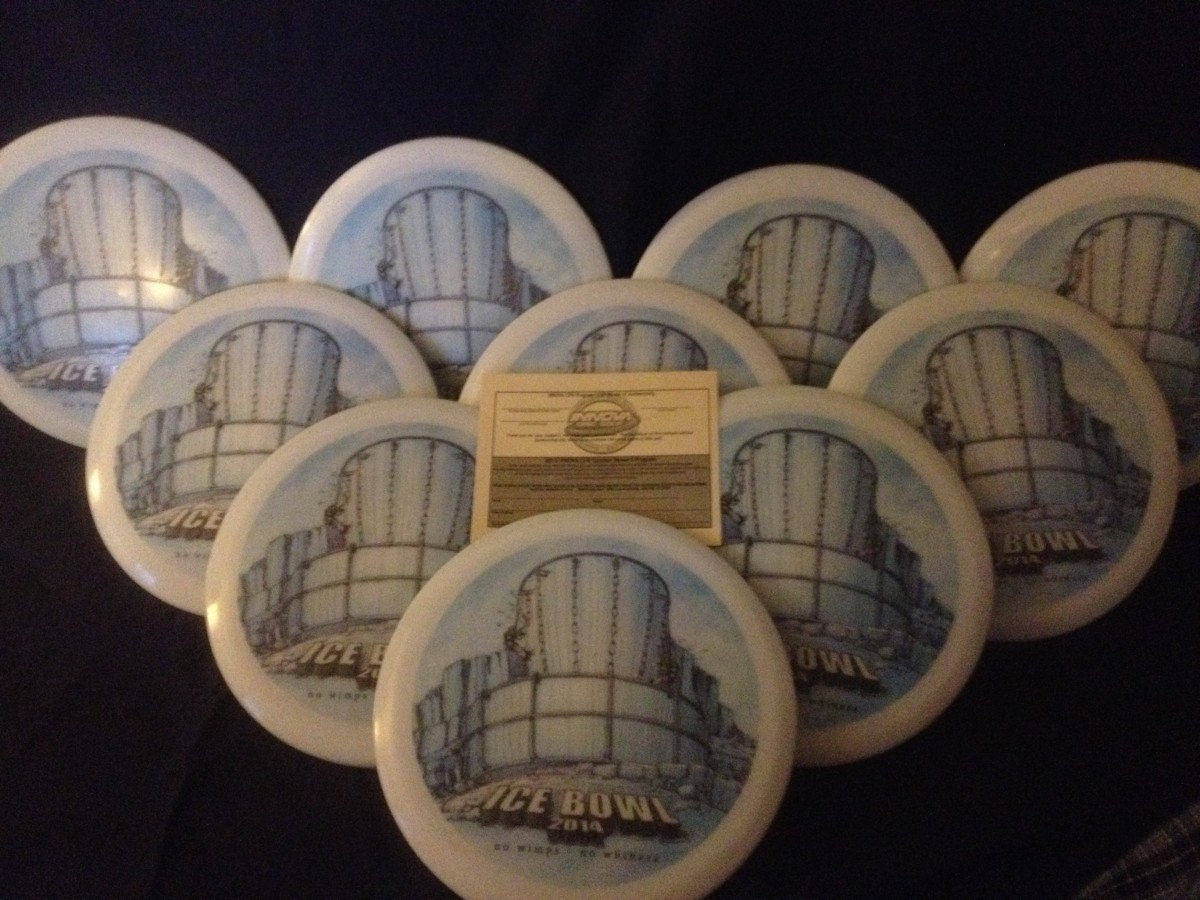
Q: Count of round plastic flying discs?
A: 10